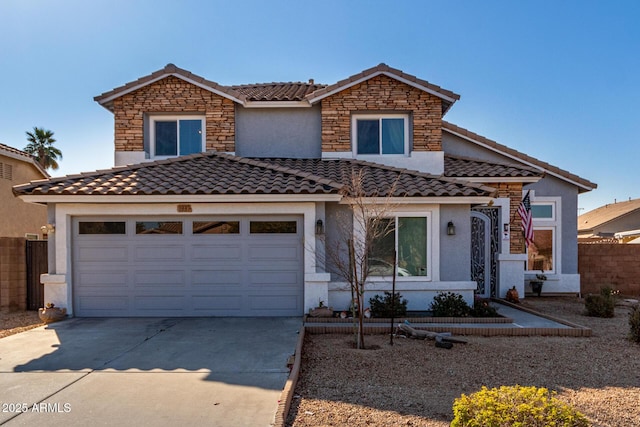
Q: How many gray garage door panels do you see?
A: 12